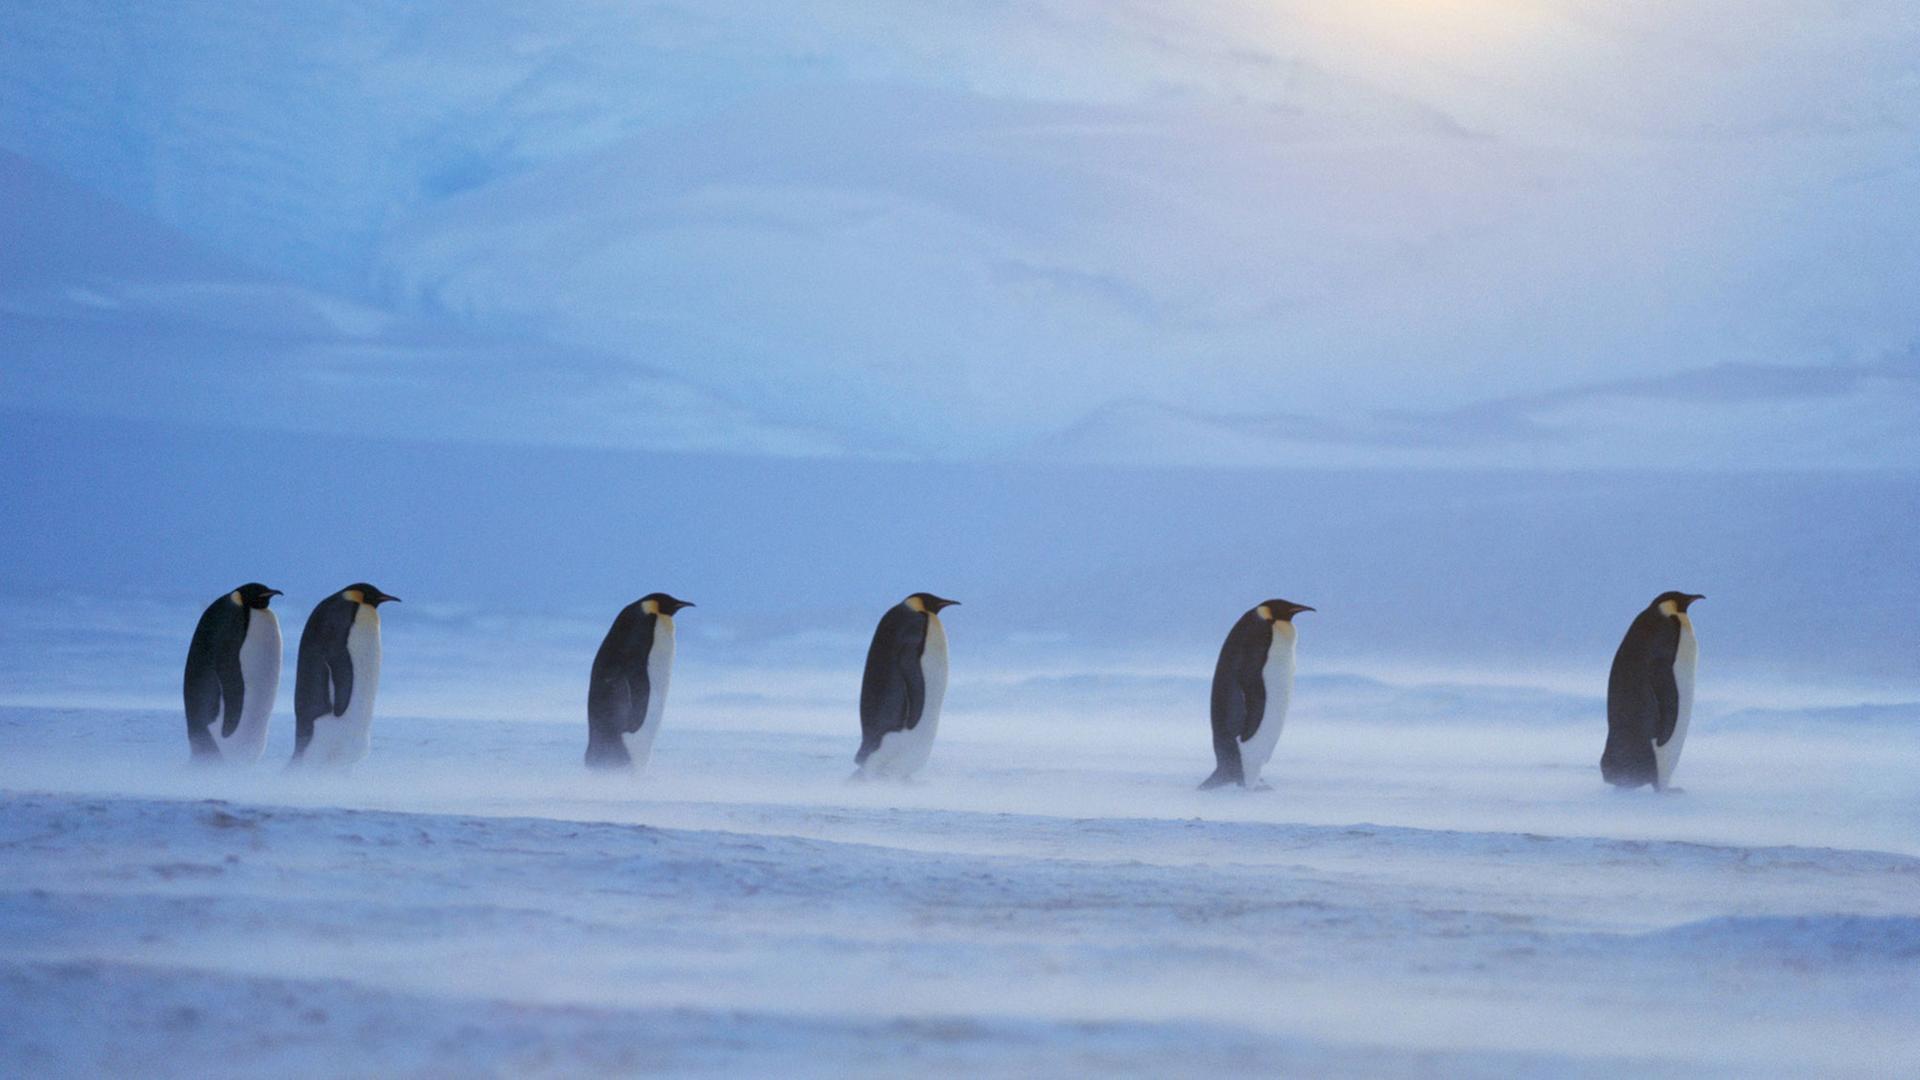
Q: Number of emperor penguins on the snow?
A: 6